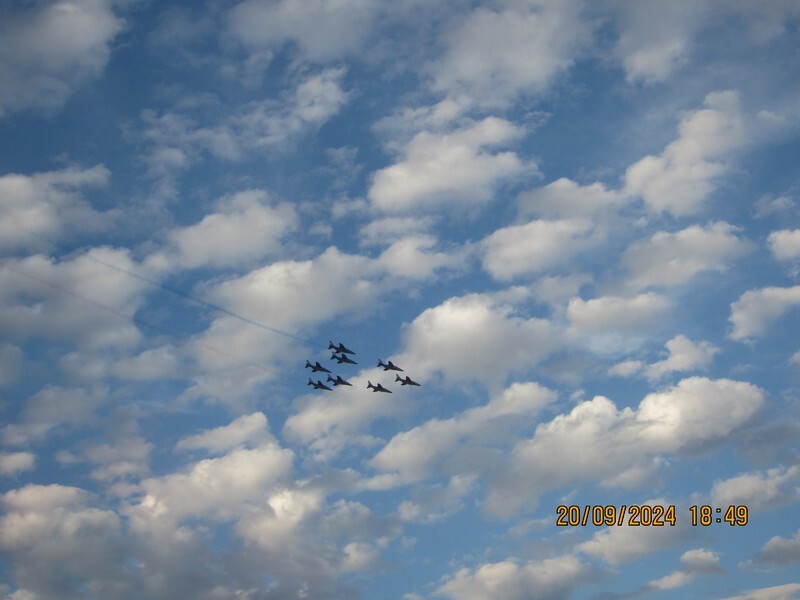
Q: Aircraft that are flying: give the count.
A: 8